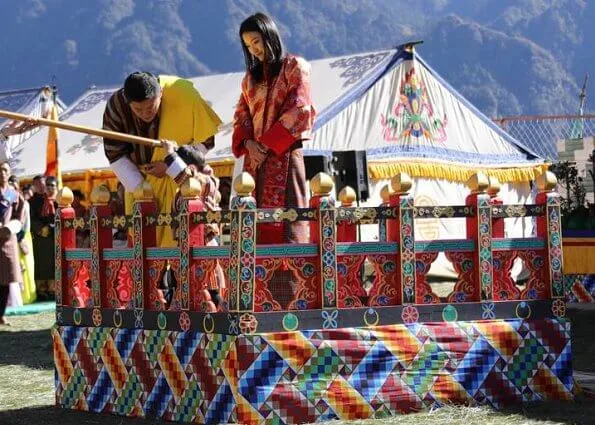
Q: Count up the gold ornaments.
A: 12